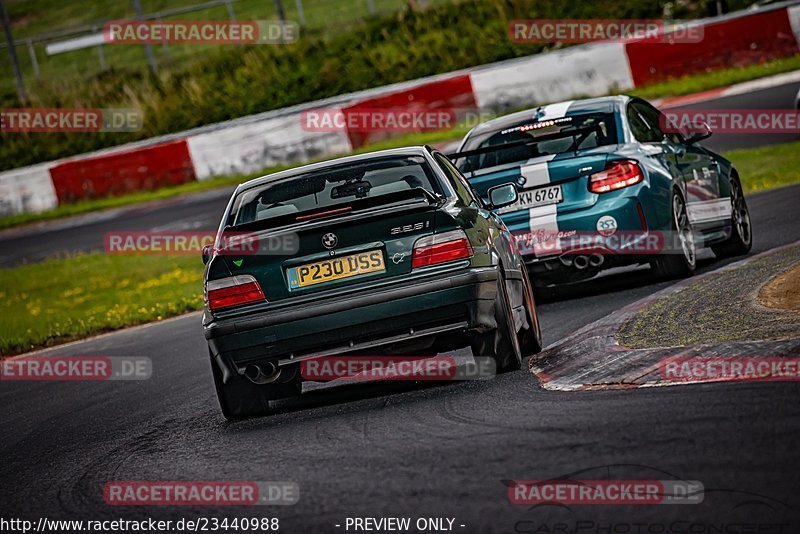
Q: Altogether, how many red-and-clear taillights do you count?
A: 2